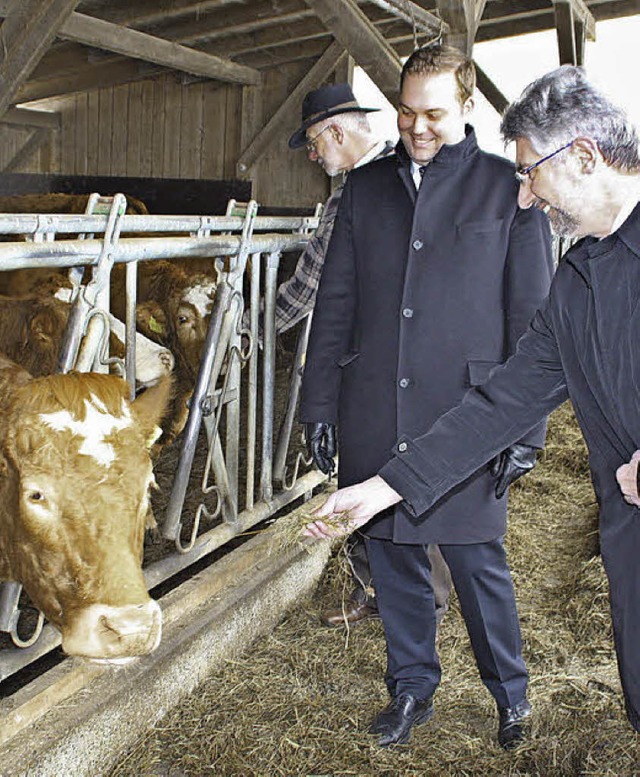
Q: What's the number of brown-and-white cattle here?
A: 3